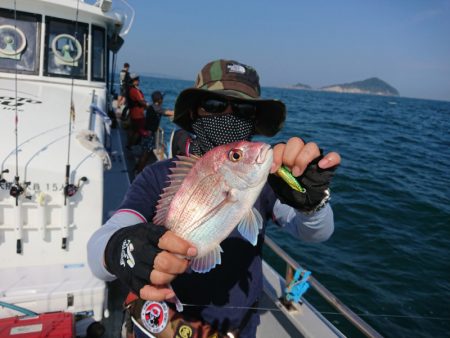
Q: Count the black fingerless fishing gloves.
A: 2